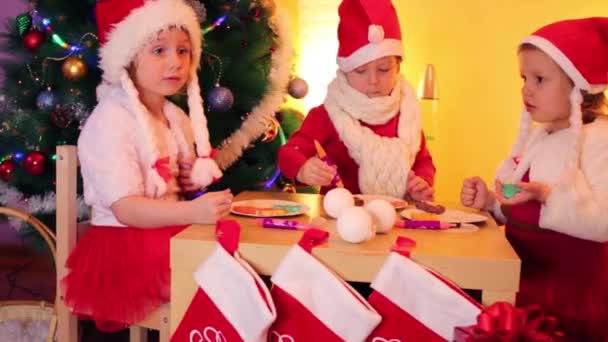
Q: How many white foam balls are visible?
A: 3